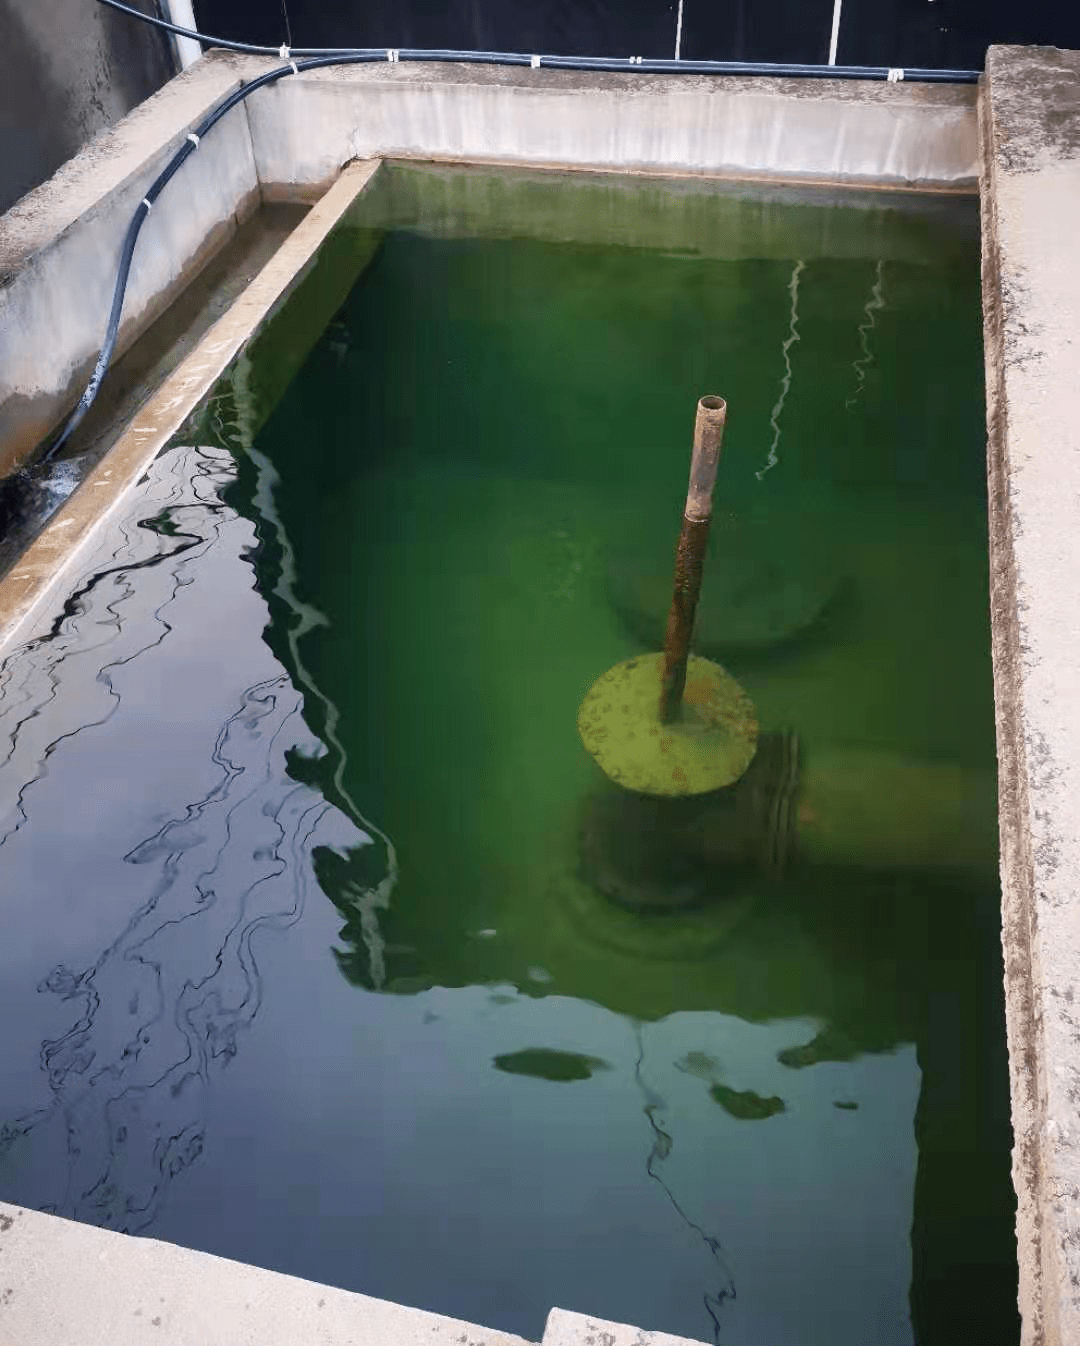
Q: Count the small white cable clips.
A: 8